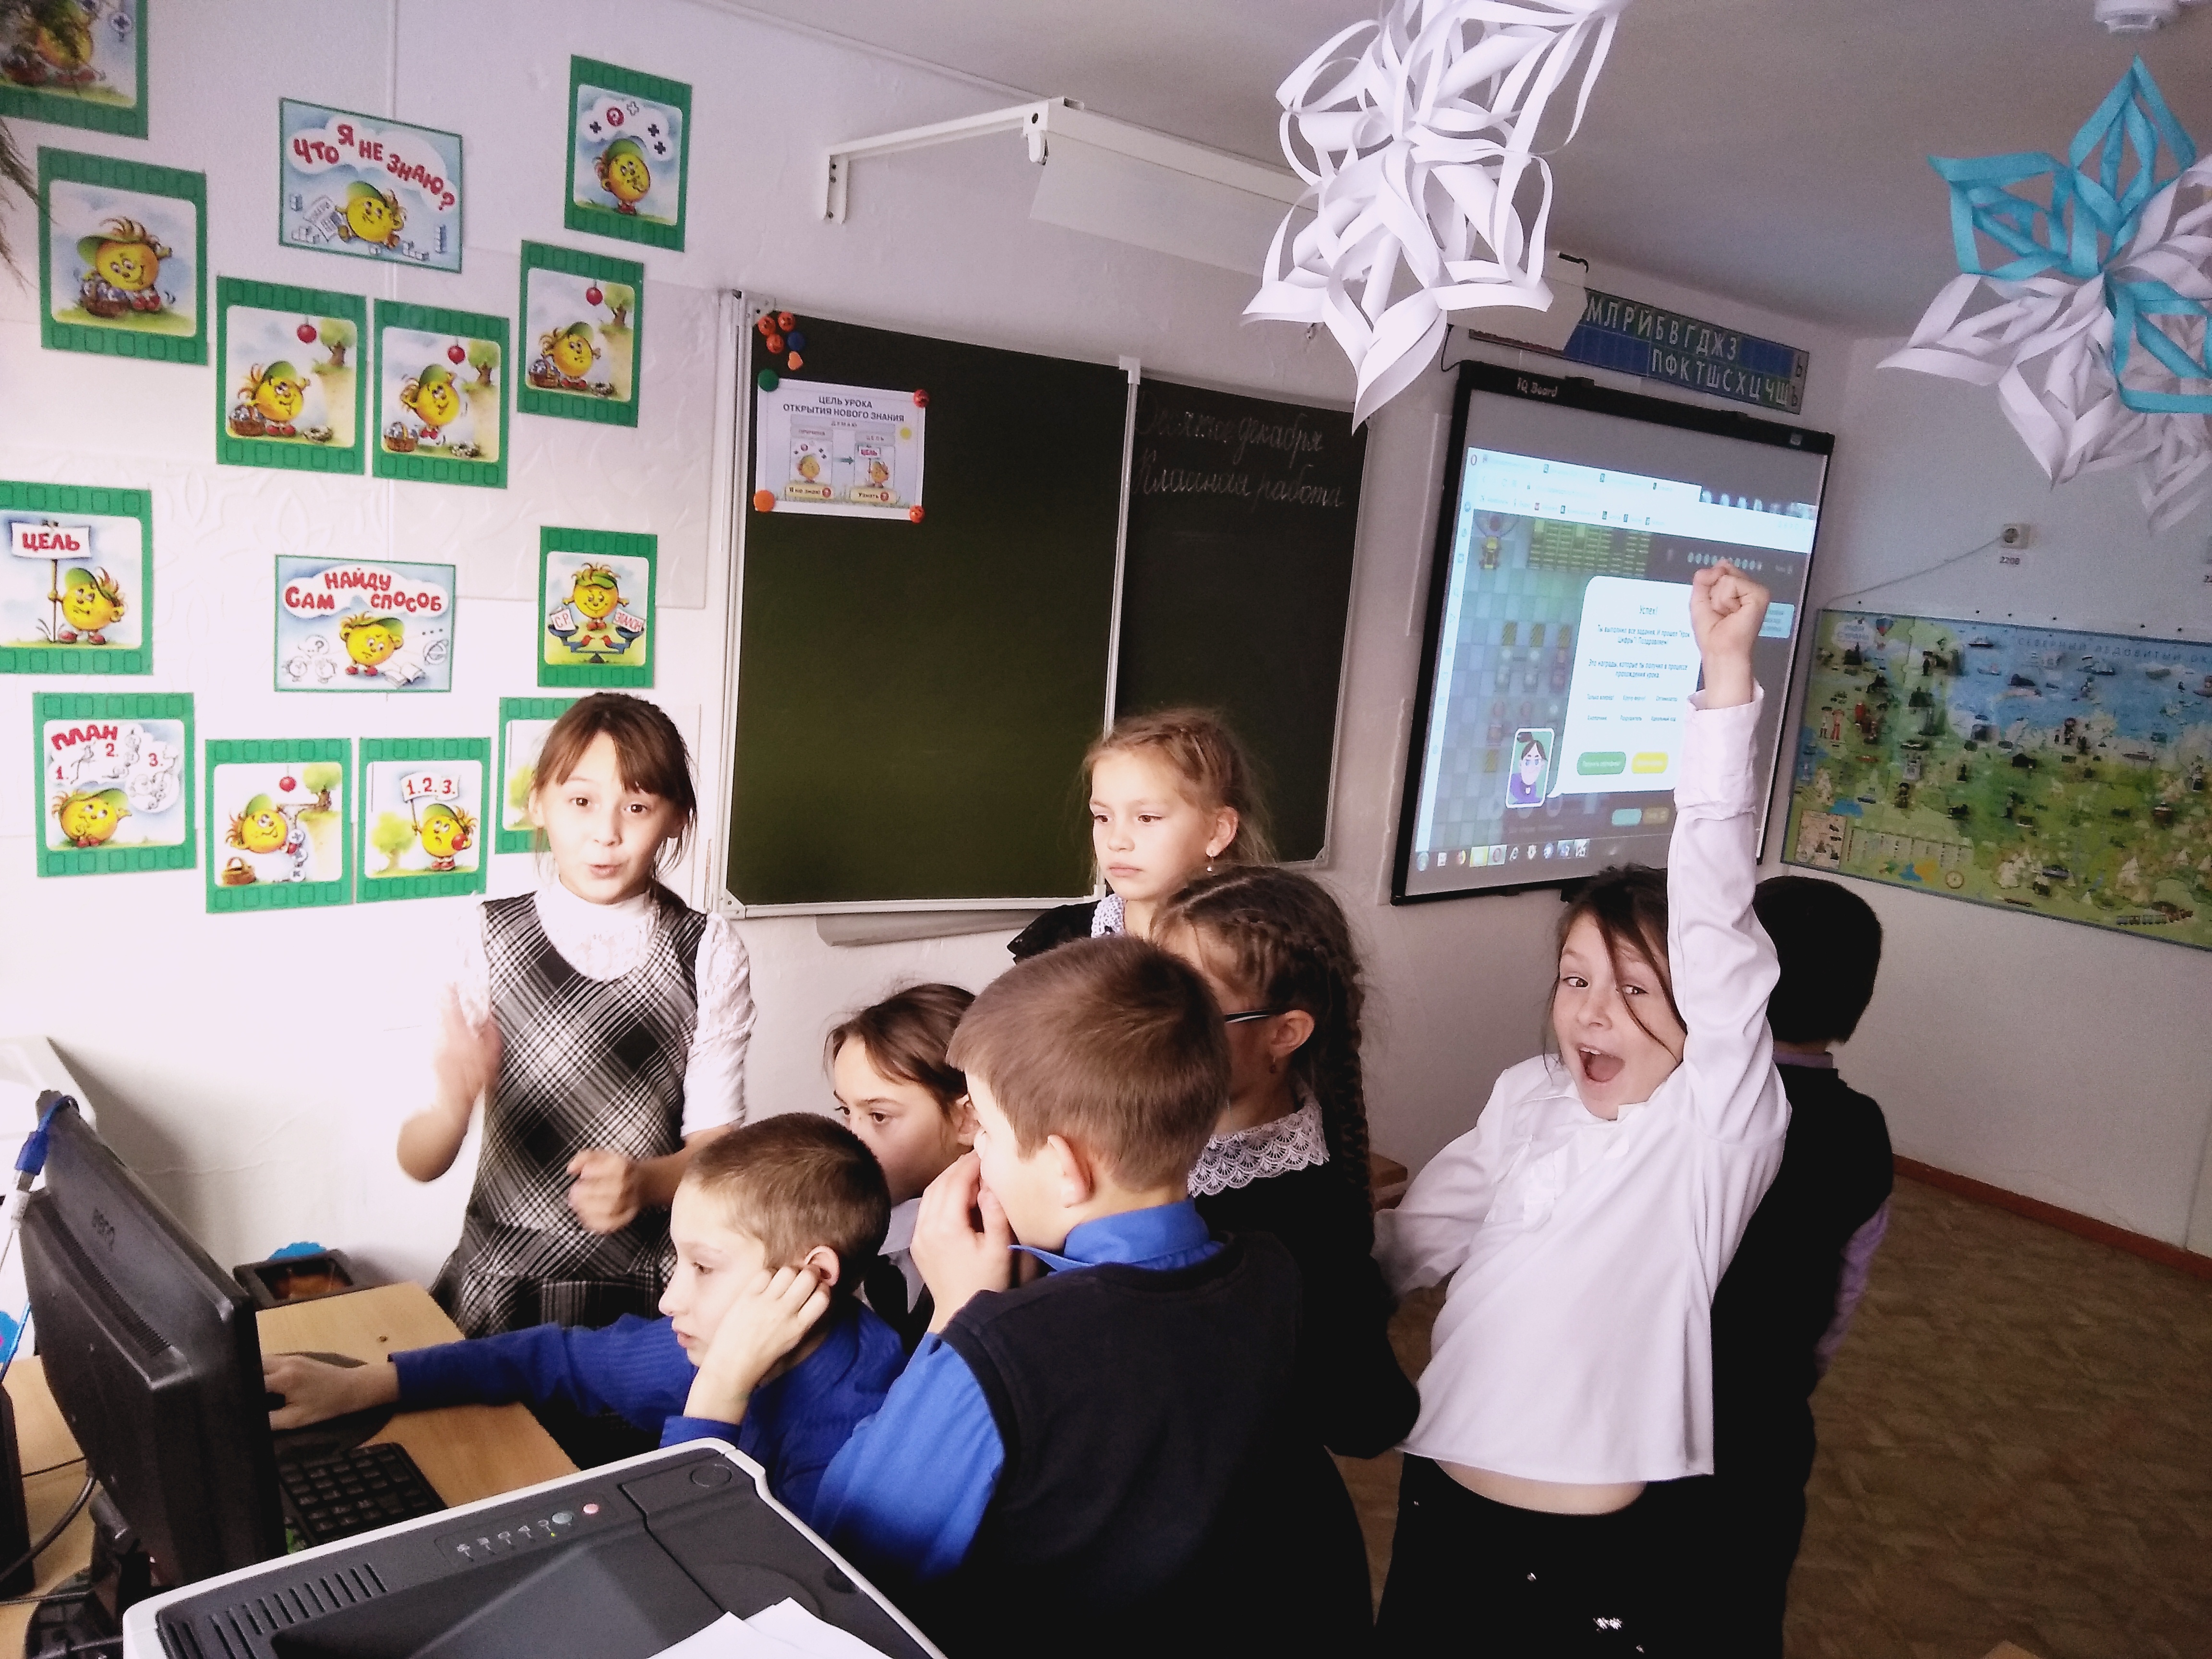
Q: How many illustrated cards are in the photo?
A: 14